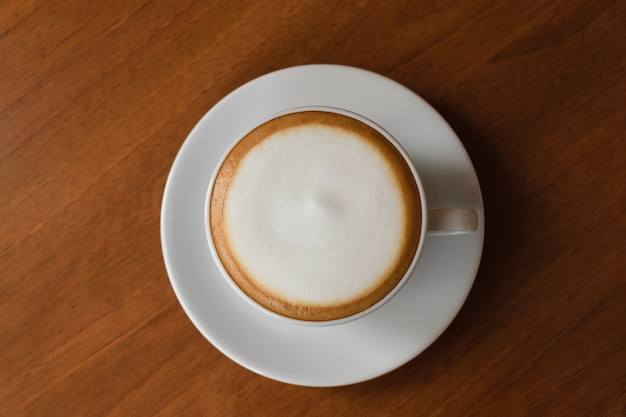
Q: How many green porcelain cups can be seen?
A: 0